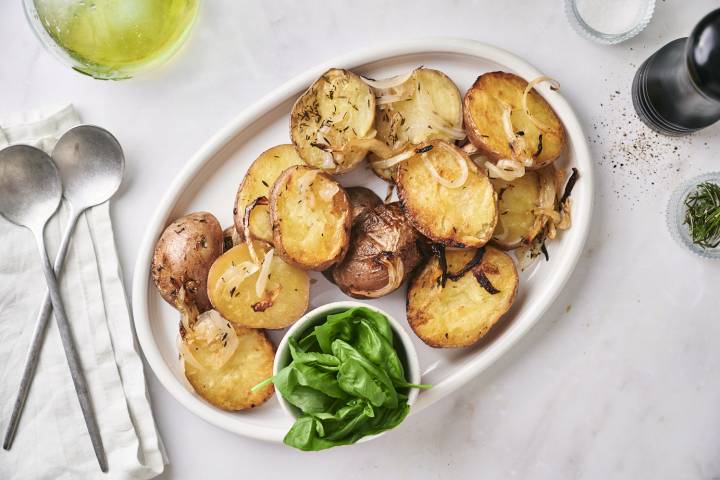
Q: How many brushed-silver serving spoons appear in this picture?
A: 2